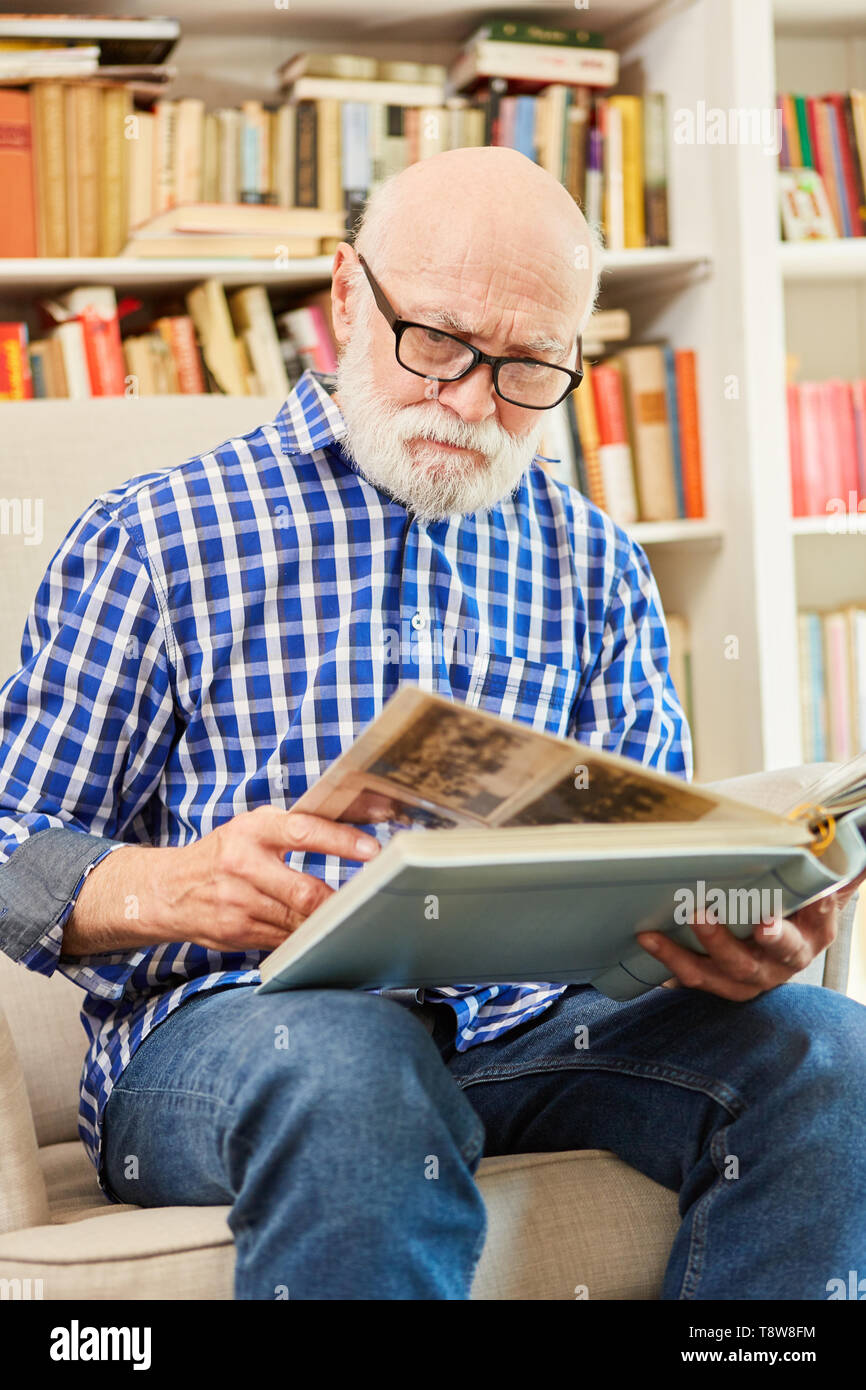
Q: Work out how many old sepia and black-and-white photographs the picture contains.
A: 3